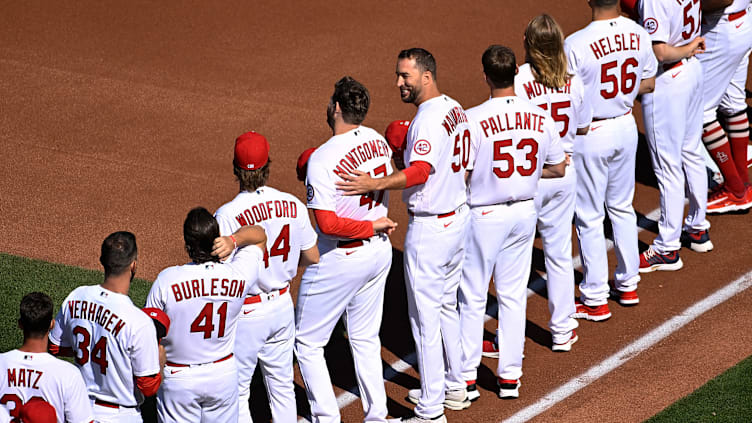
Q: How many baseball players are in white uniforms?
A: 11